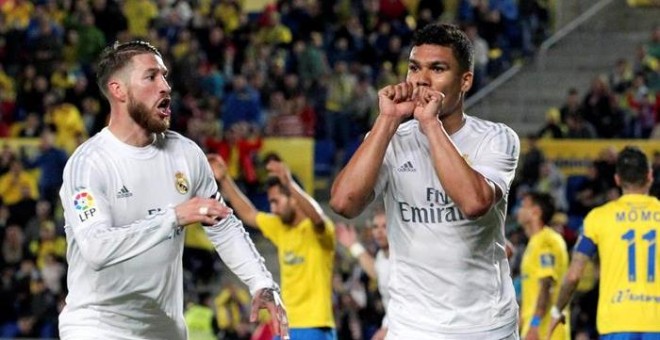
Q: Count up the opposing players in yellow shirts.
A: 3